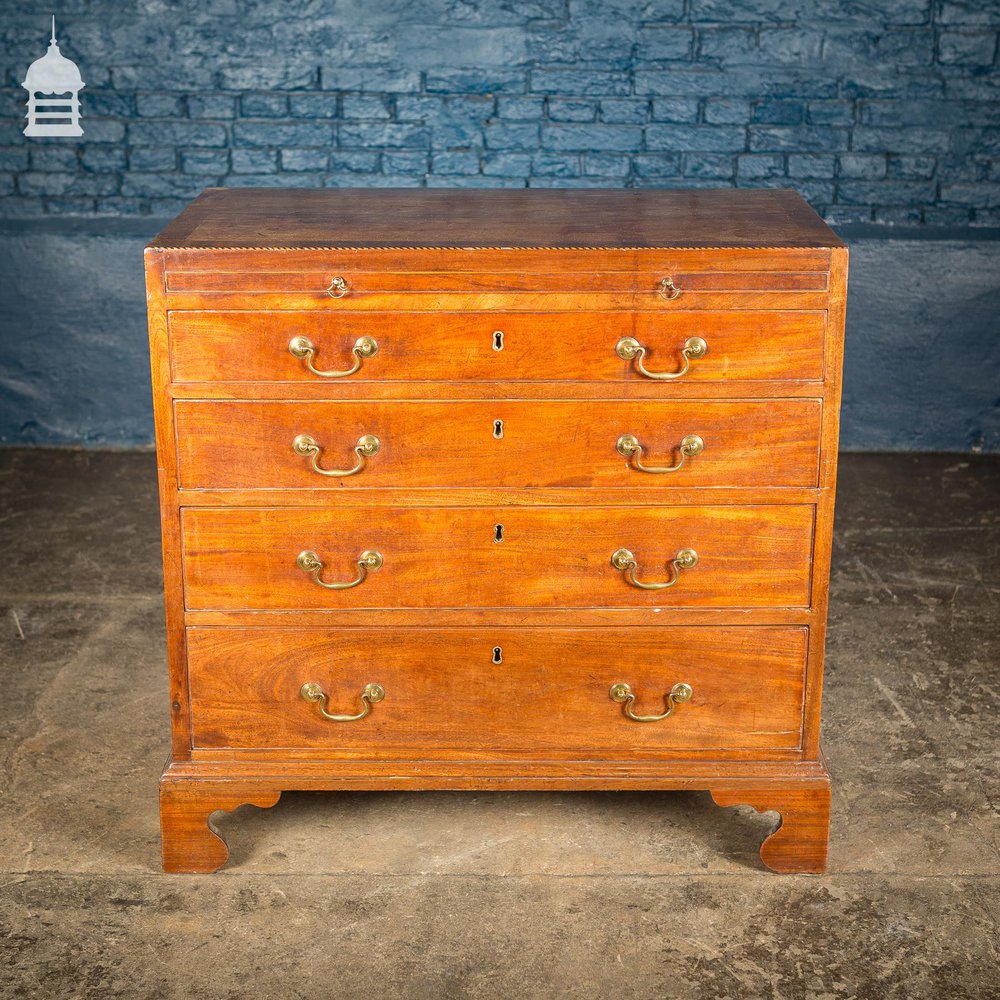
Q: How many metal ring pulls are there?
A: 2